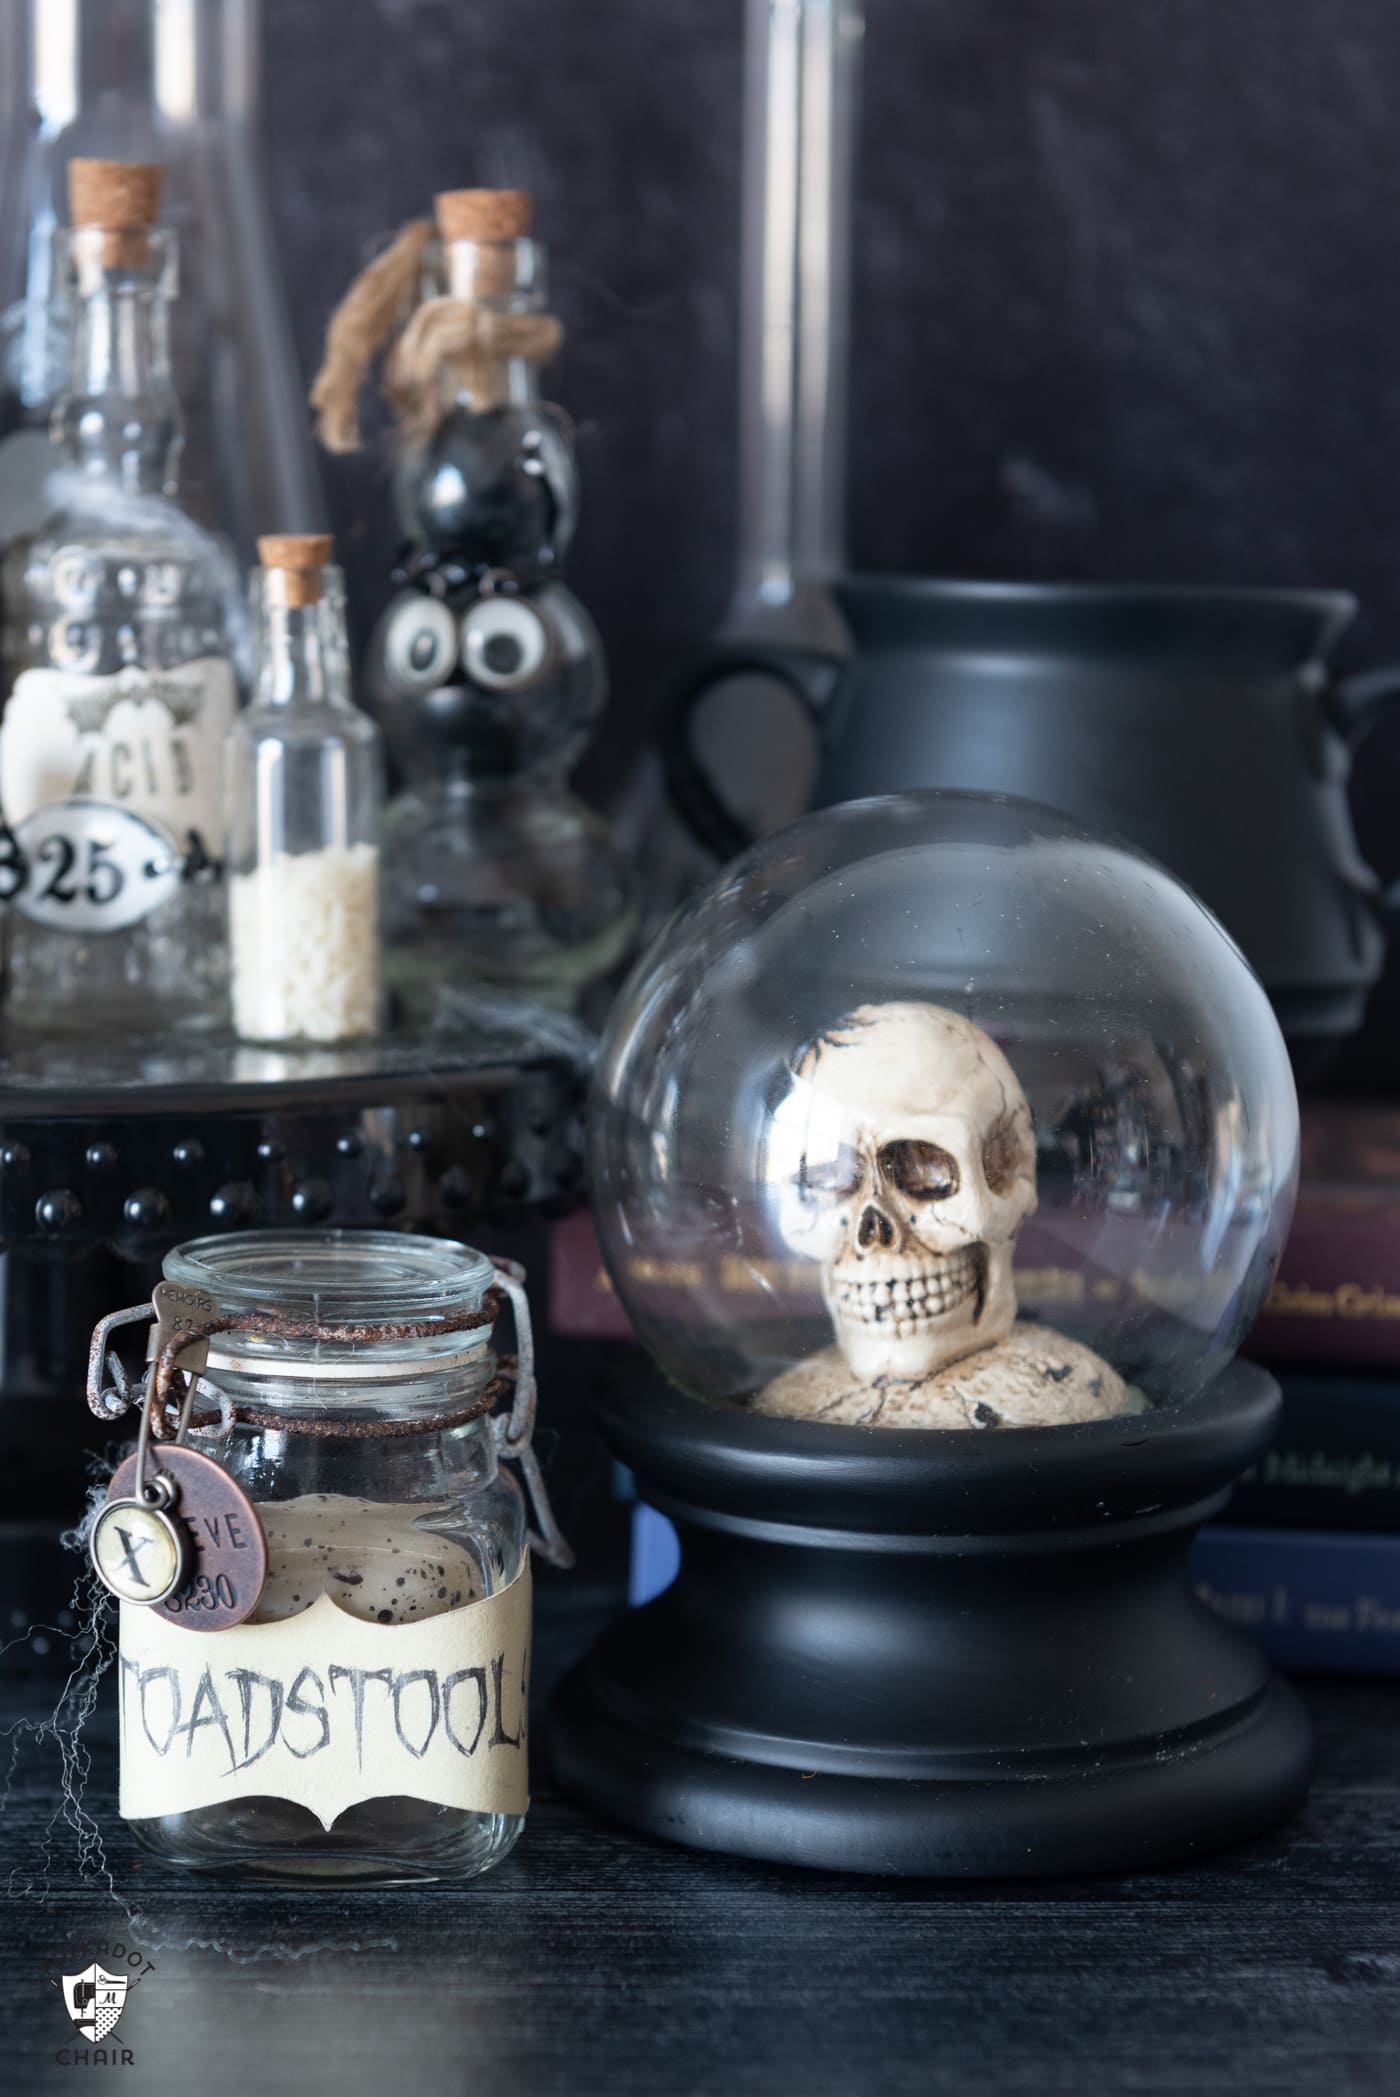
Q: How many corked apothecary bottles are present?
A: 3